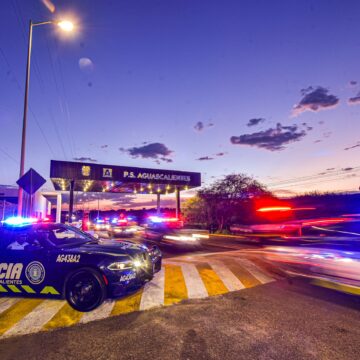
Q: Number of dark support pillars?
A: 3